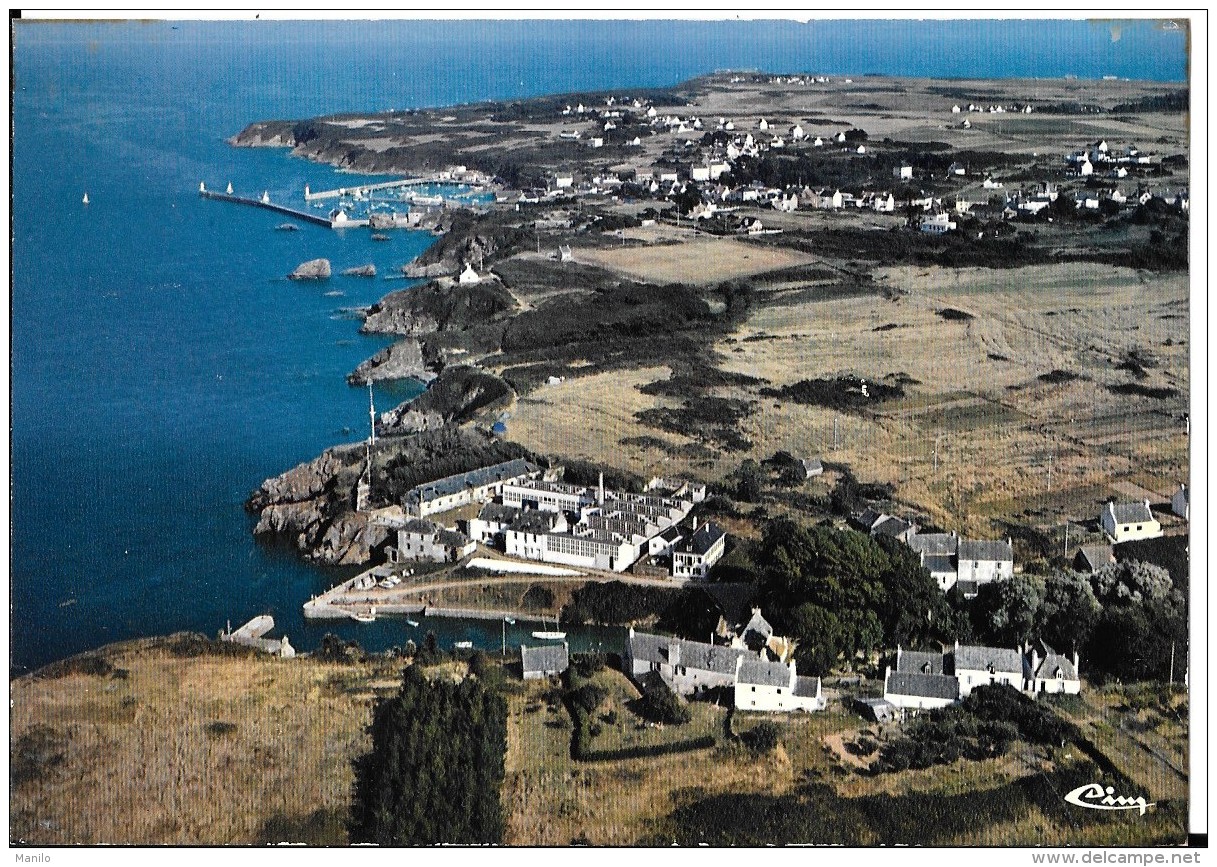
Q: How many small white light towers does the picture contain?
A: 2